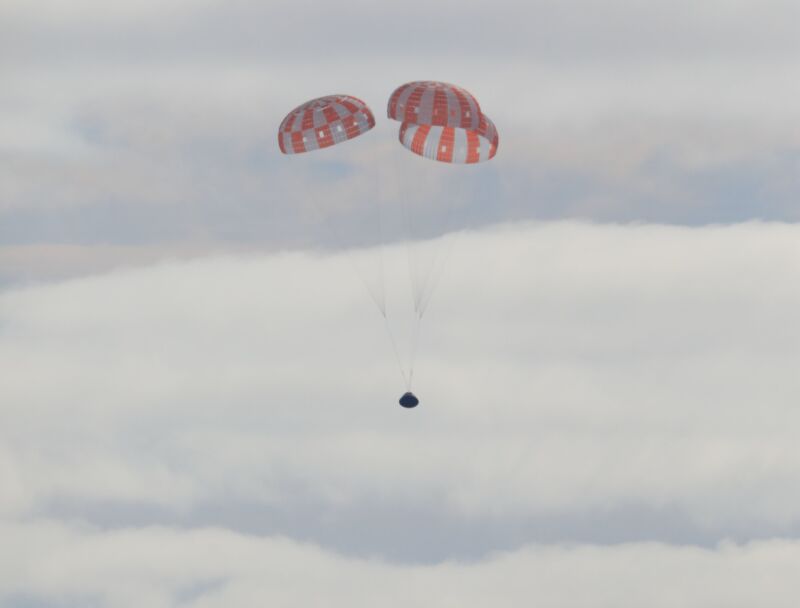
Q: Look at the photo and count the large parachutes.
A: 3